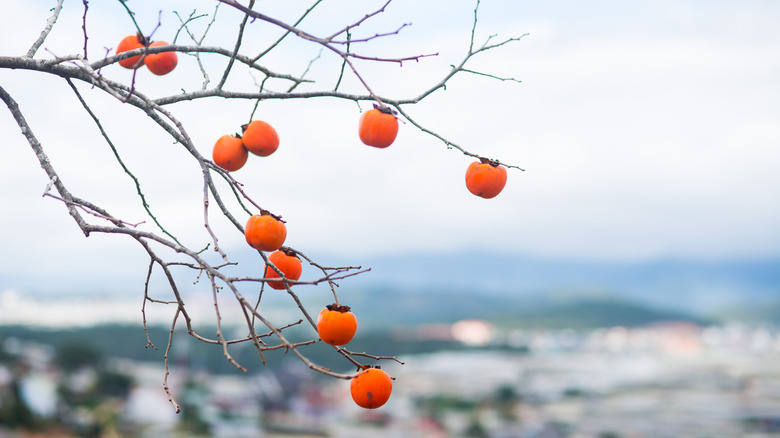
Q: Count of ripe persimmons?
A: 10